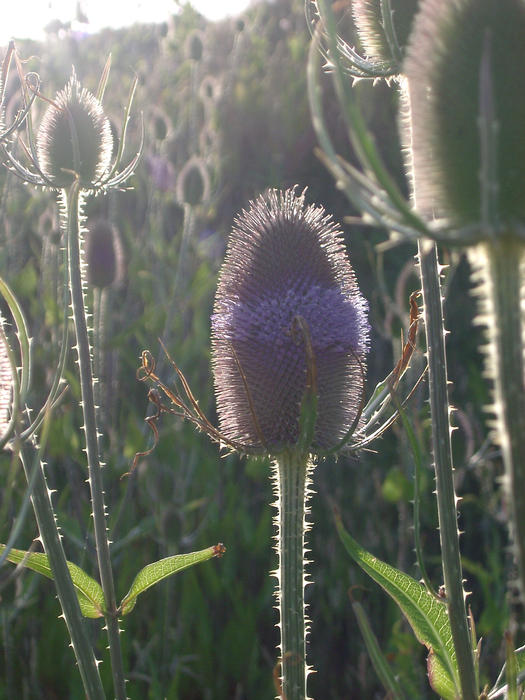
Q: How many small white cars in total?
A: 0